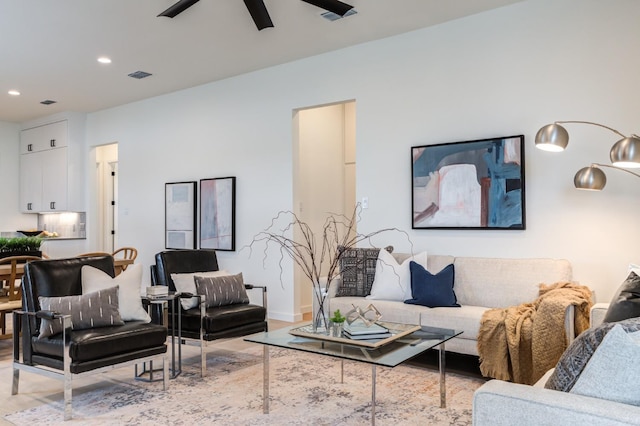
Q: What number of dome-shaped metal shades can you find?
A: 3